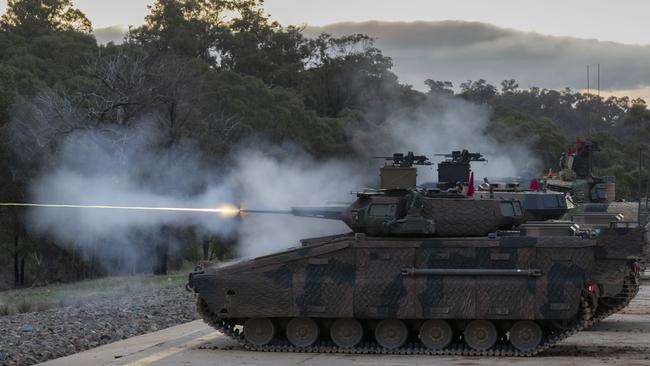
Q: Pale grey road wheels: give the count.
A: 7